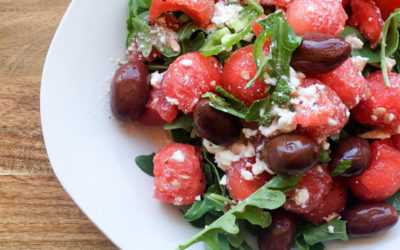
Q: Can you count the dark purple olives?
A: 7